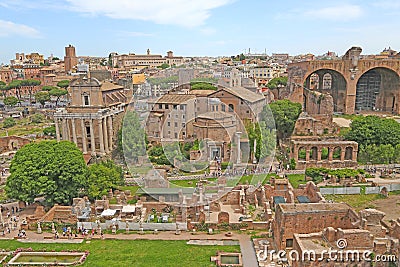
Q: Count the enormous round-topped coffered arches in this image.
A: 2